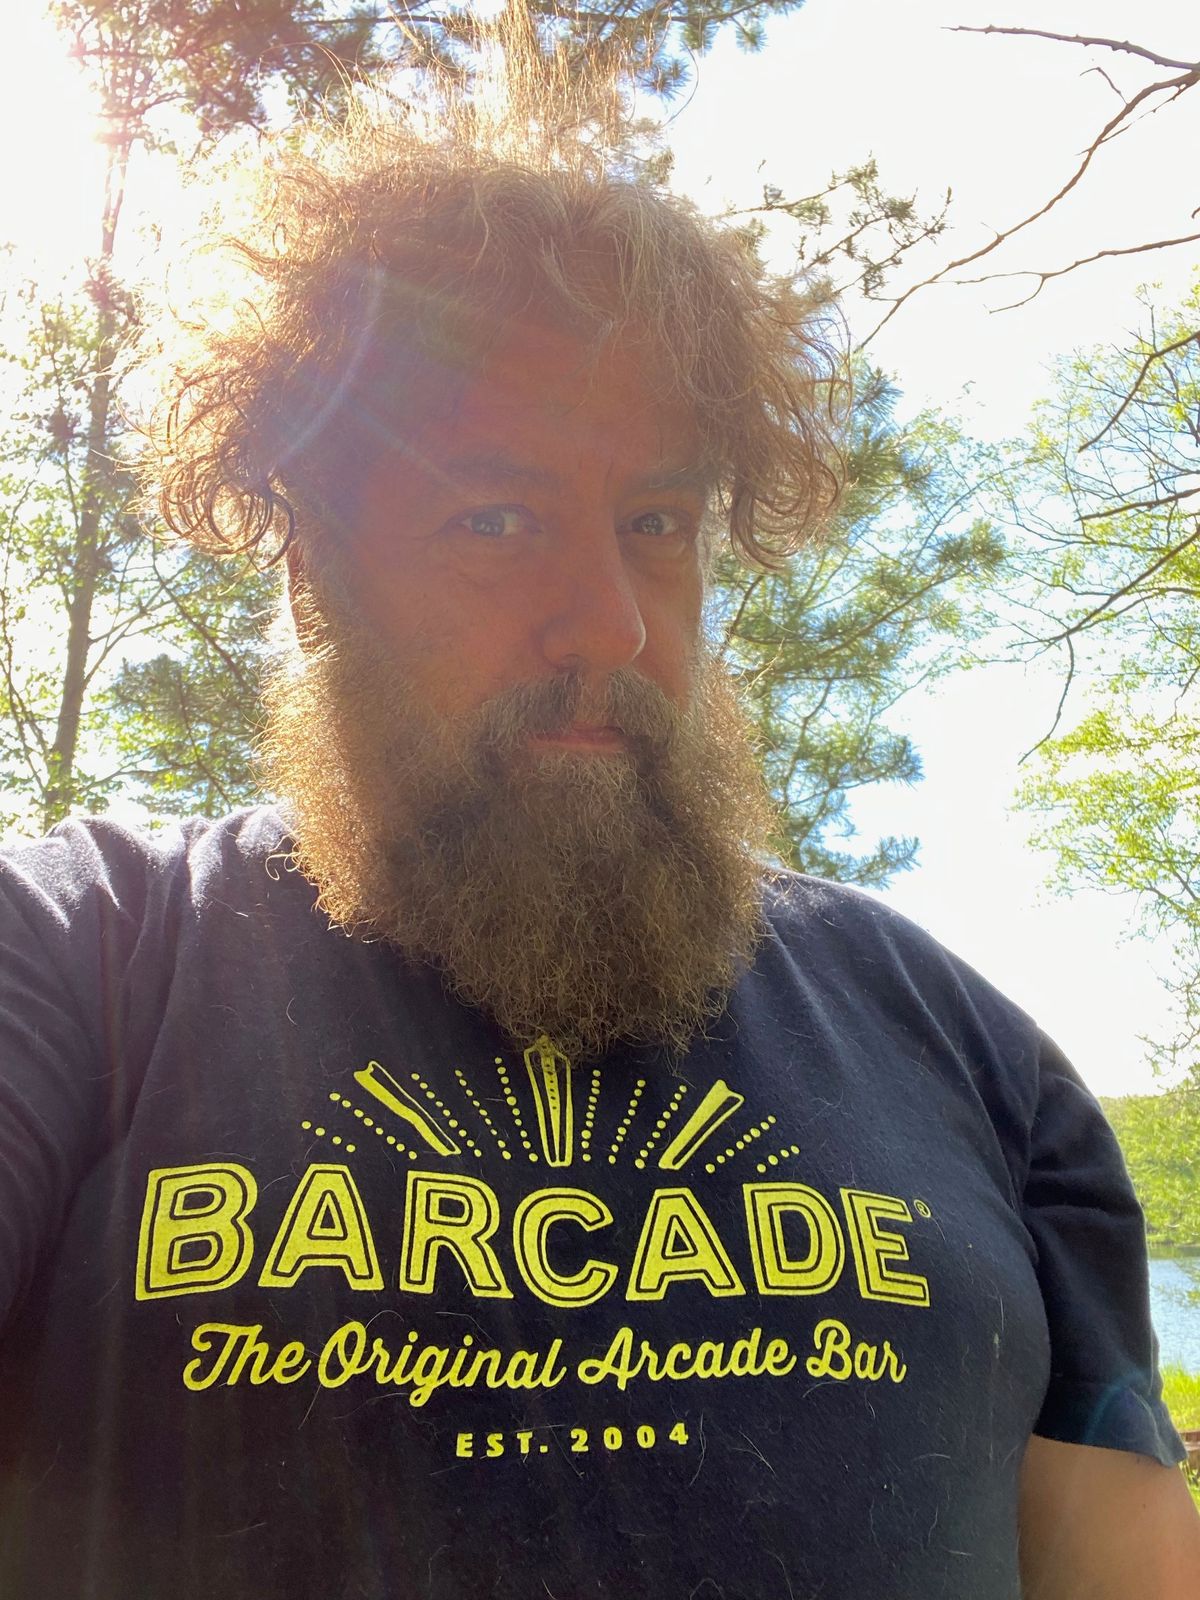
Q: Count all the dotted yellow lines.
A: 10